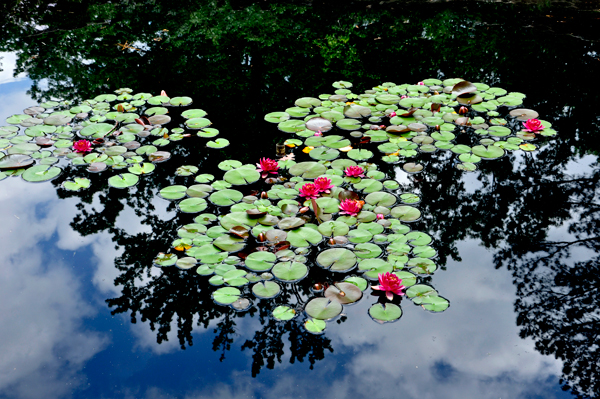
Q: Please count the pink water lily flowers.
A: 8